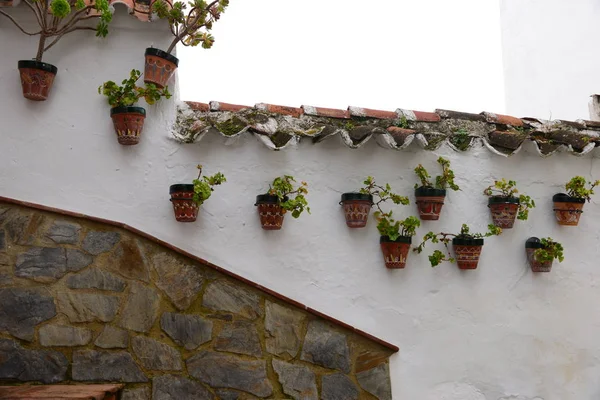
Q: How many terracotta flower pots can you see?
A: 12